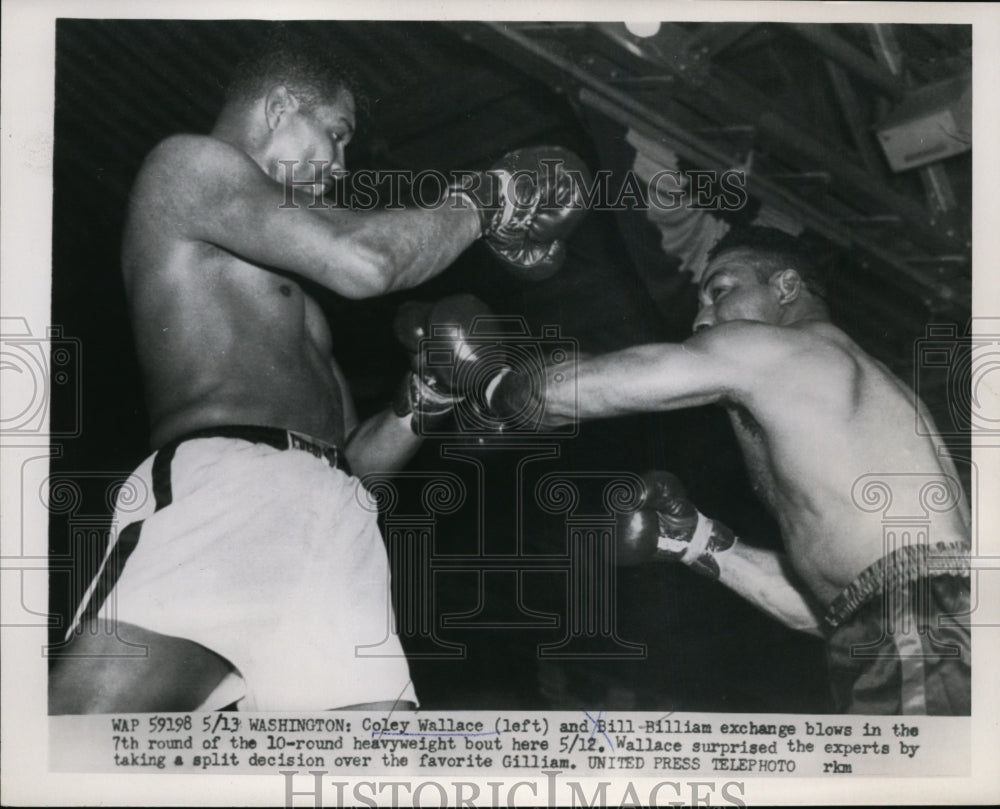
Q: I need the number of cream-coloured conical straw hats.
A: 0